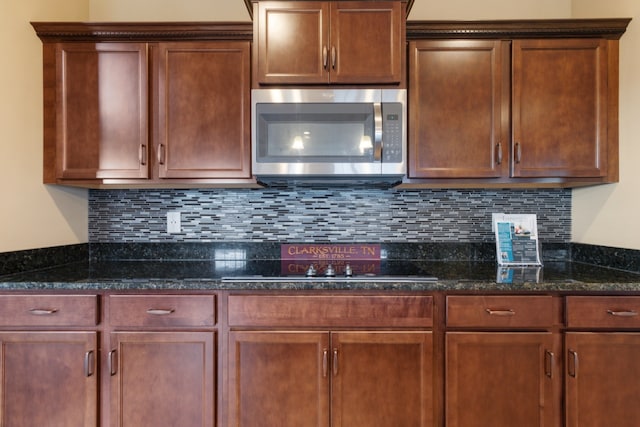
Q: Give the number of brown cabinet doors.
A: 12